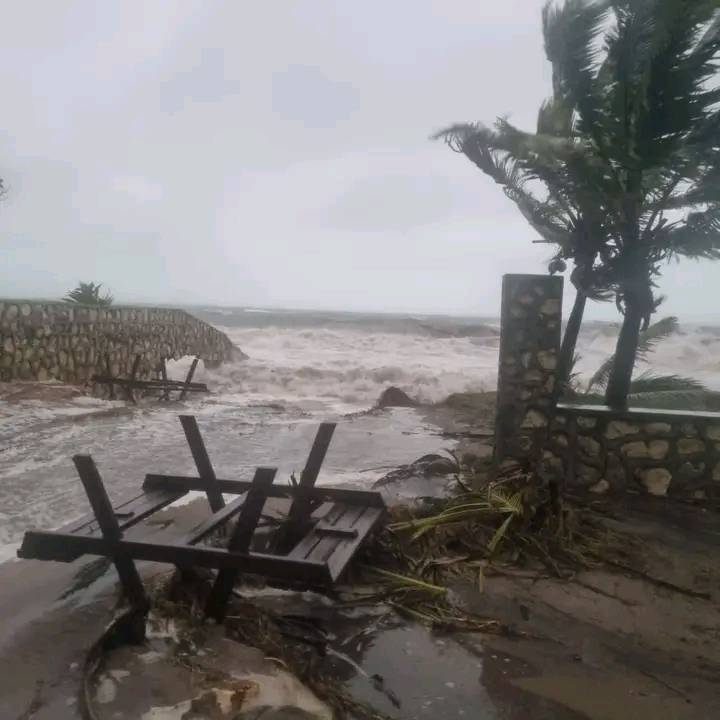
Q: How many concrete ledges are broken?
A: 0